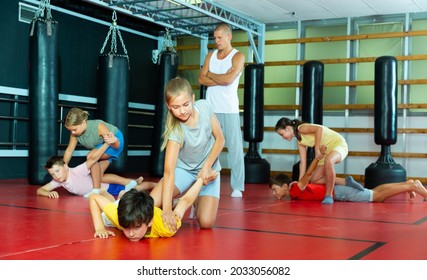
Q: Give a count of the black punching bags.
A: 6